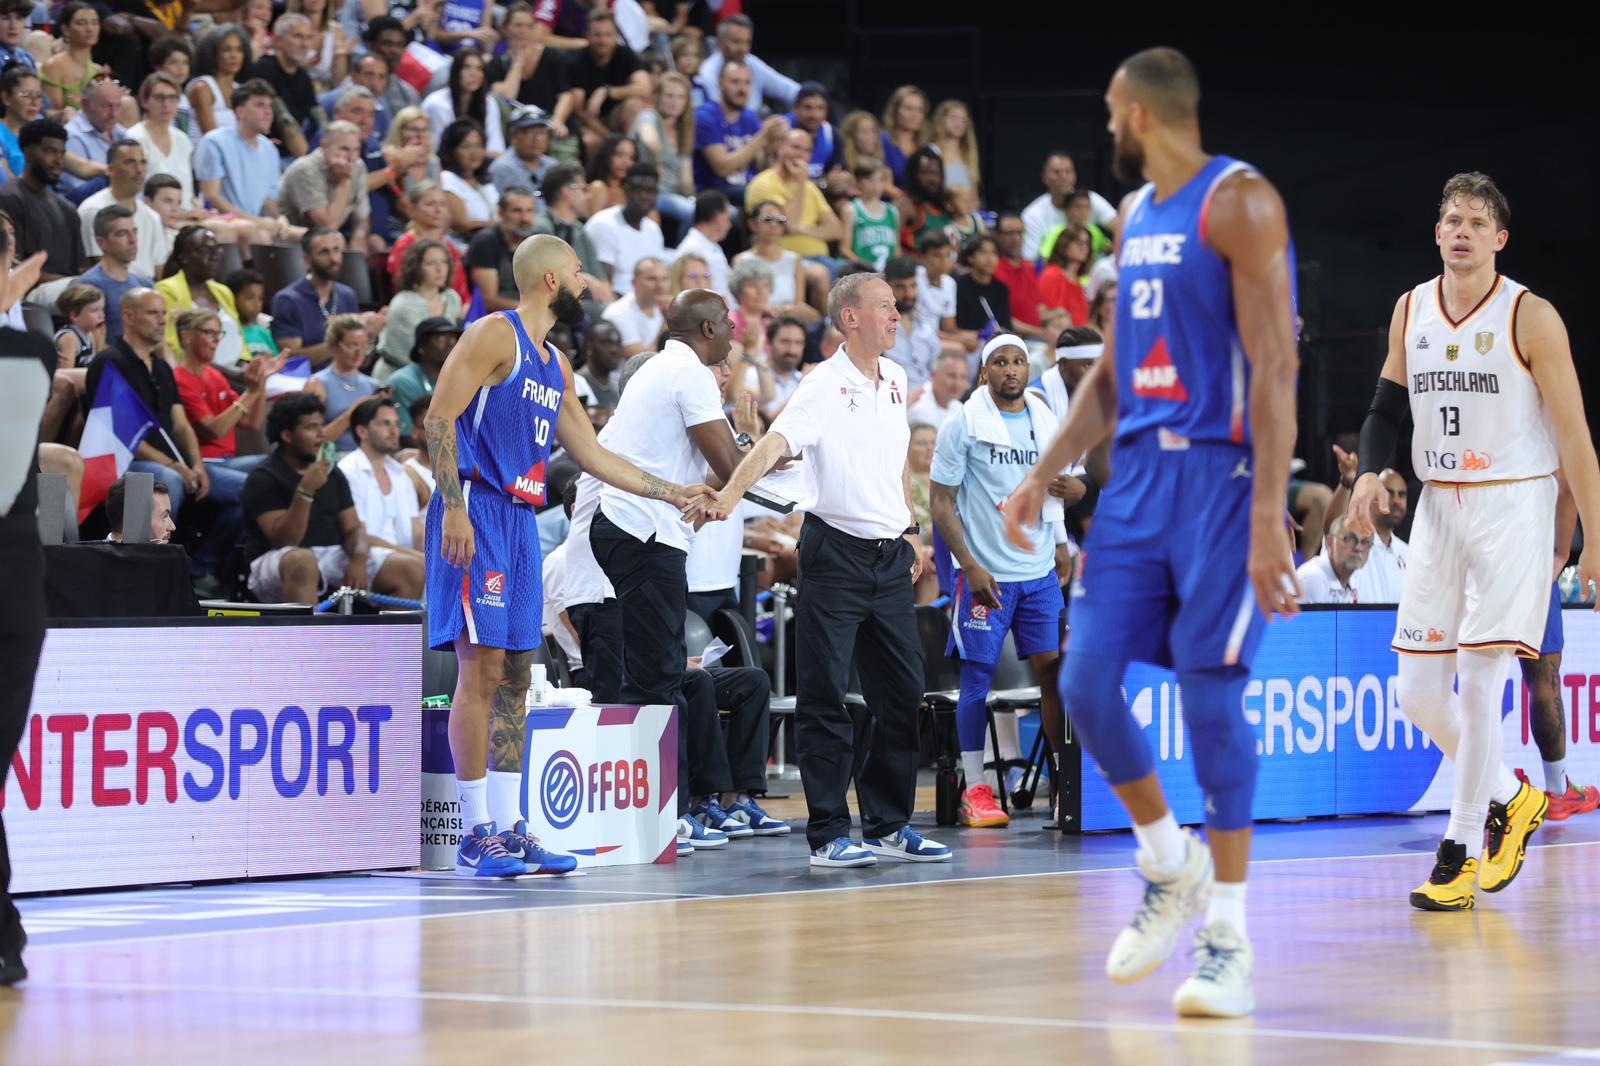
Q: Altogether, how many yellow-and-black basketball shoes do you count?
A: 2